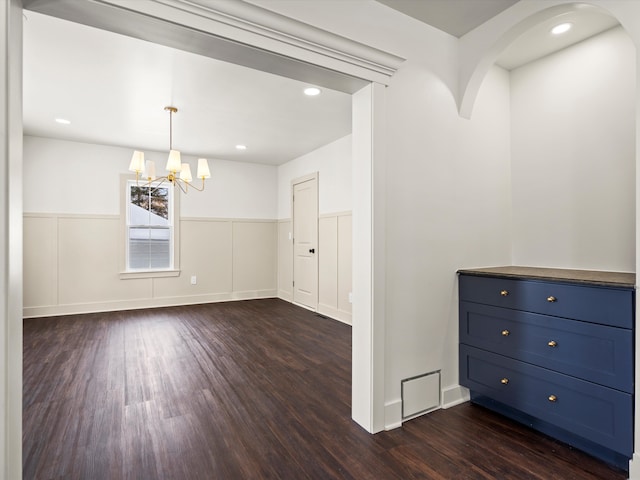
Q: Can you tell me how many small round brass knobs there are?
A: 6